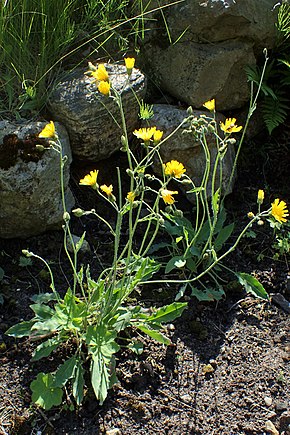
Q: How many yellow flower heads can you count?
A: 15